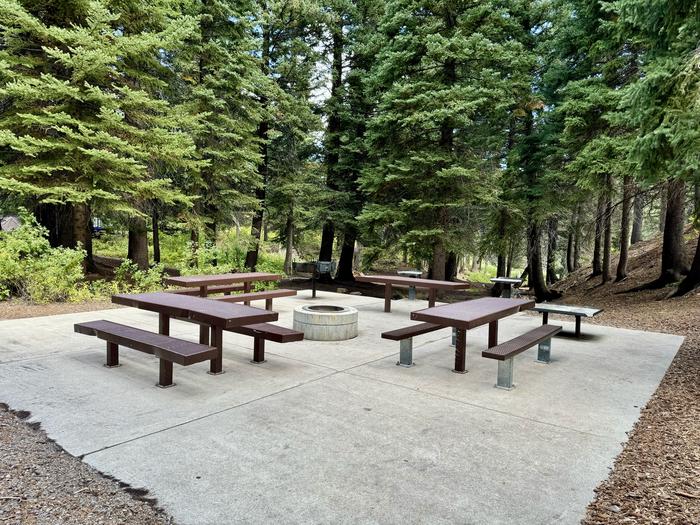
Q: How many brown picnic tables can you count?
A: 4